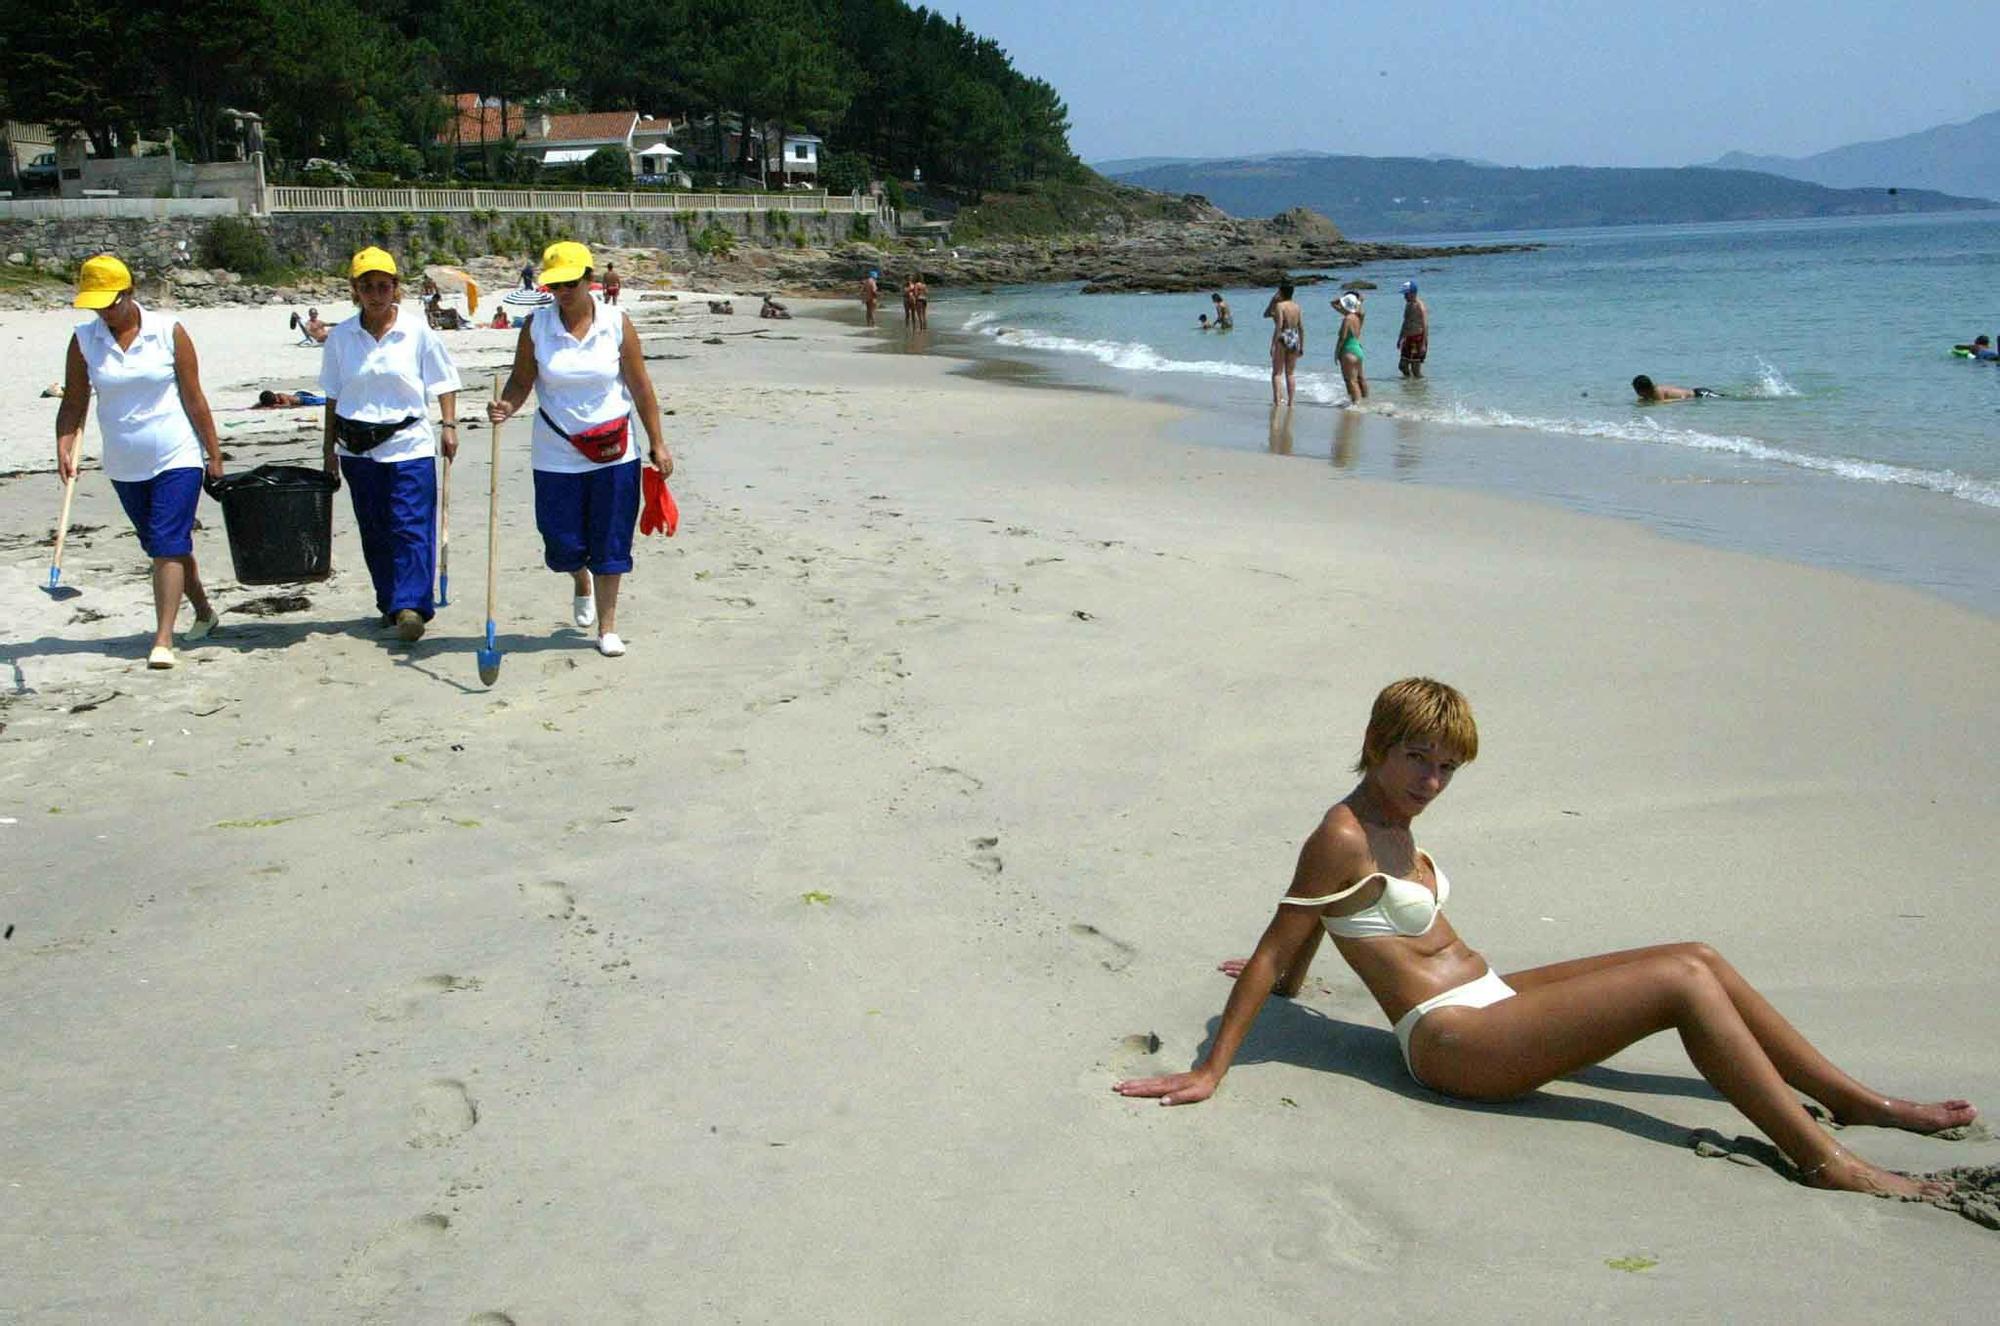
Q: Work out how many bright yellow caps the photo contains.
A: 3